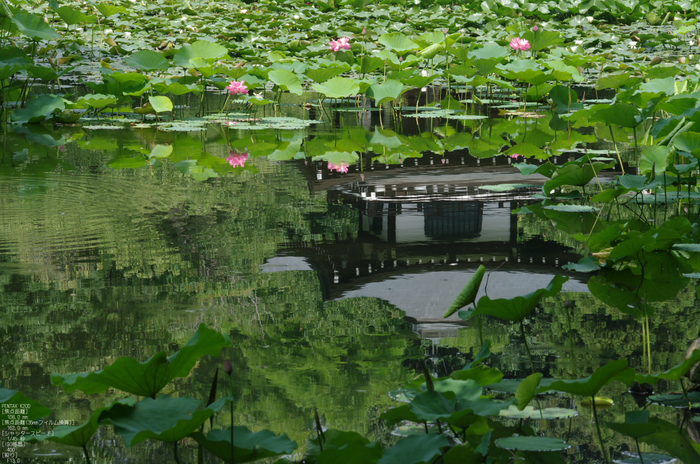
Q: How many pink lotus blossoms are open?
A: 3